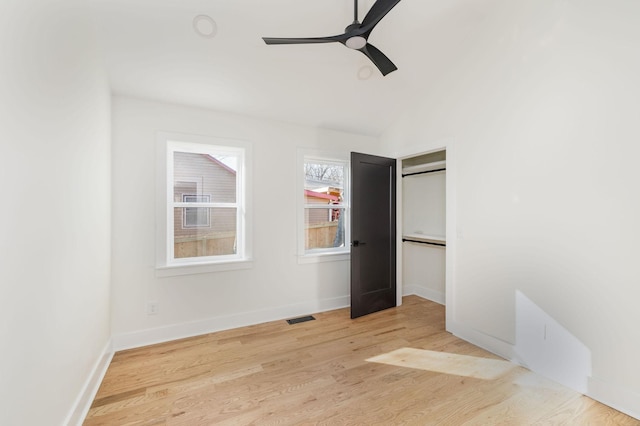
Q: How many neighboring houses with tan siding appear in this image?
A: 1